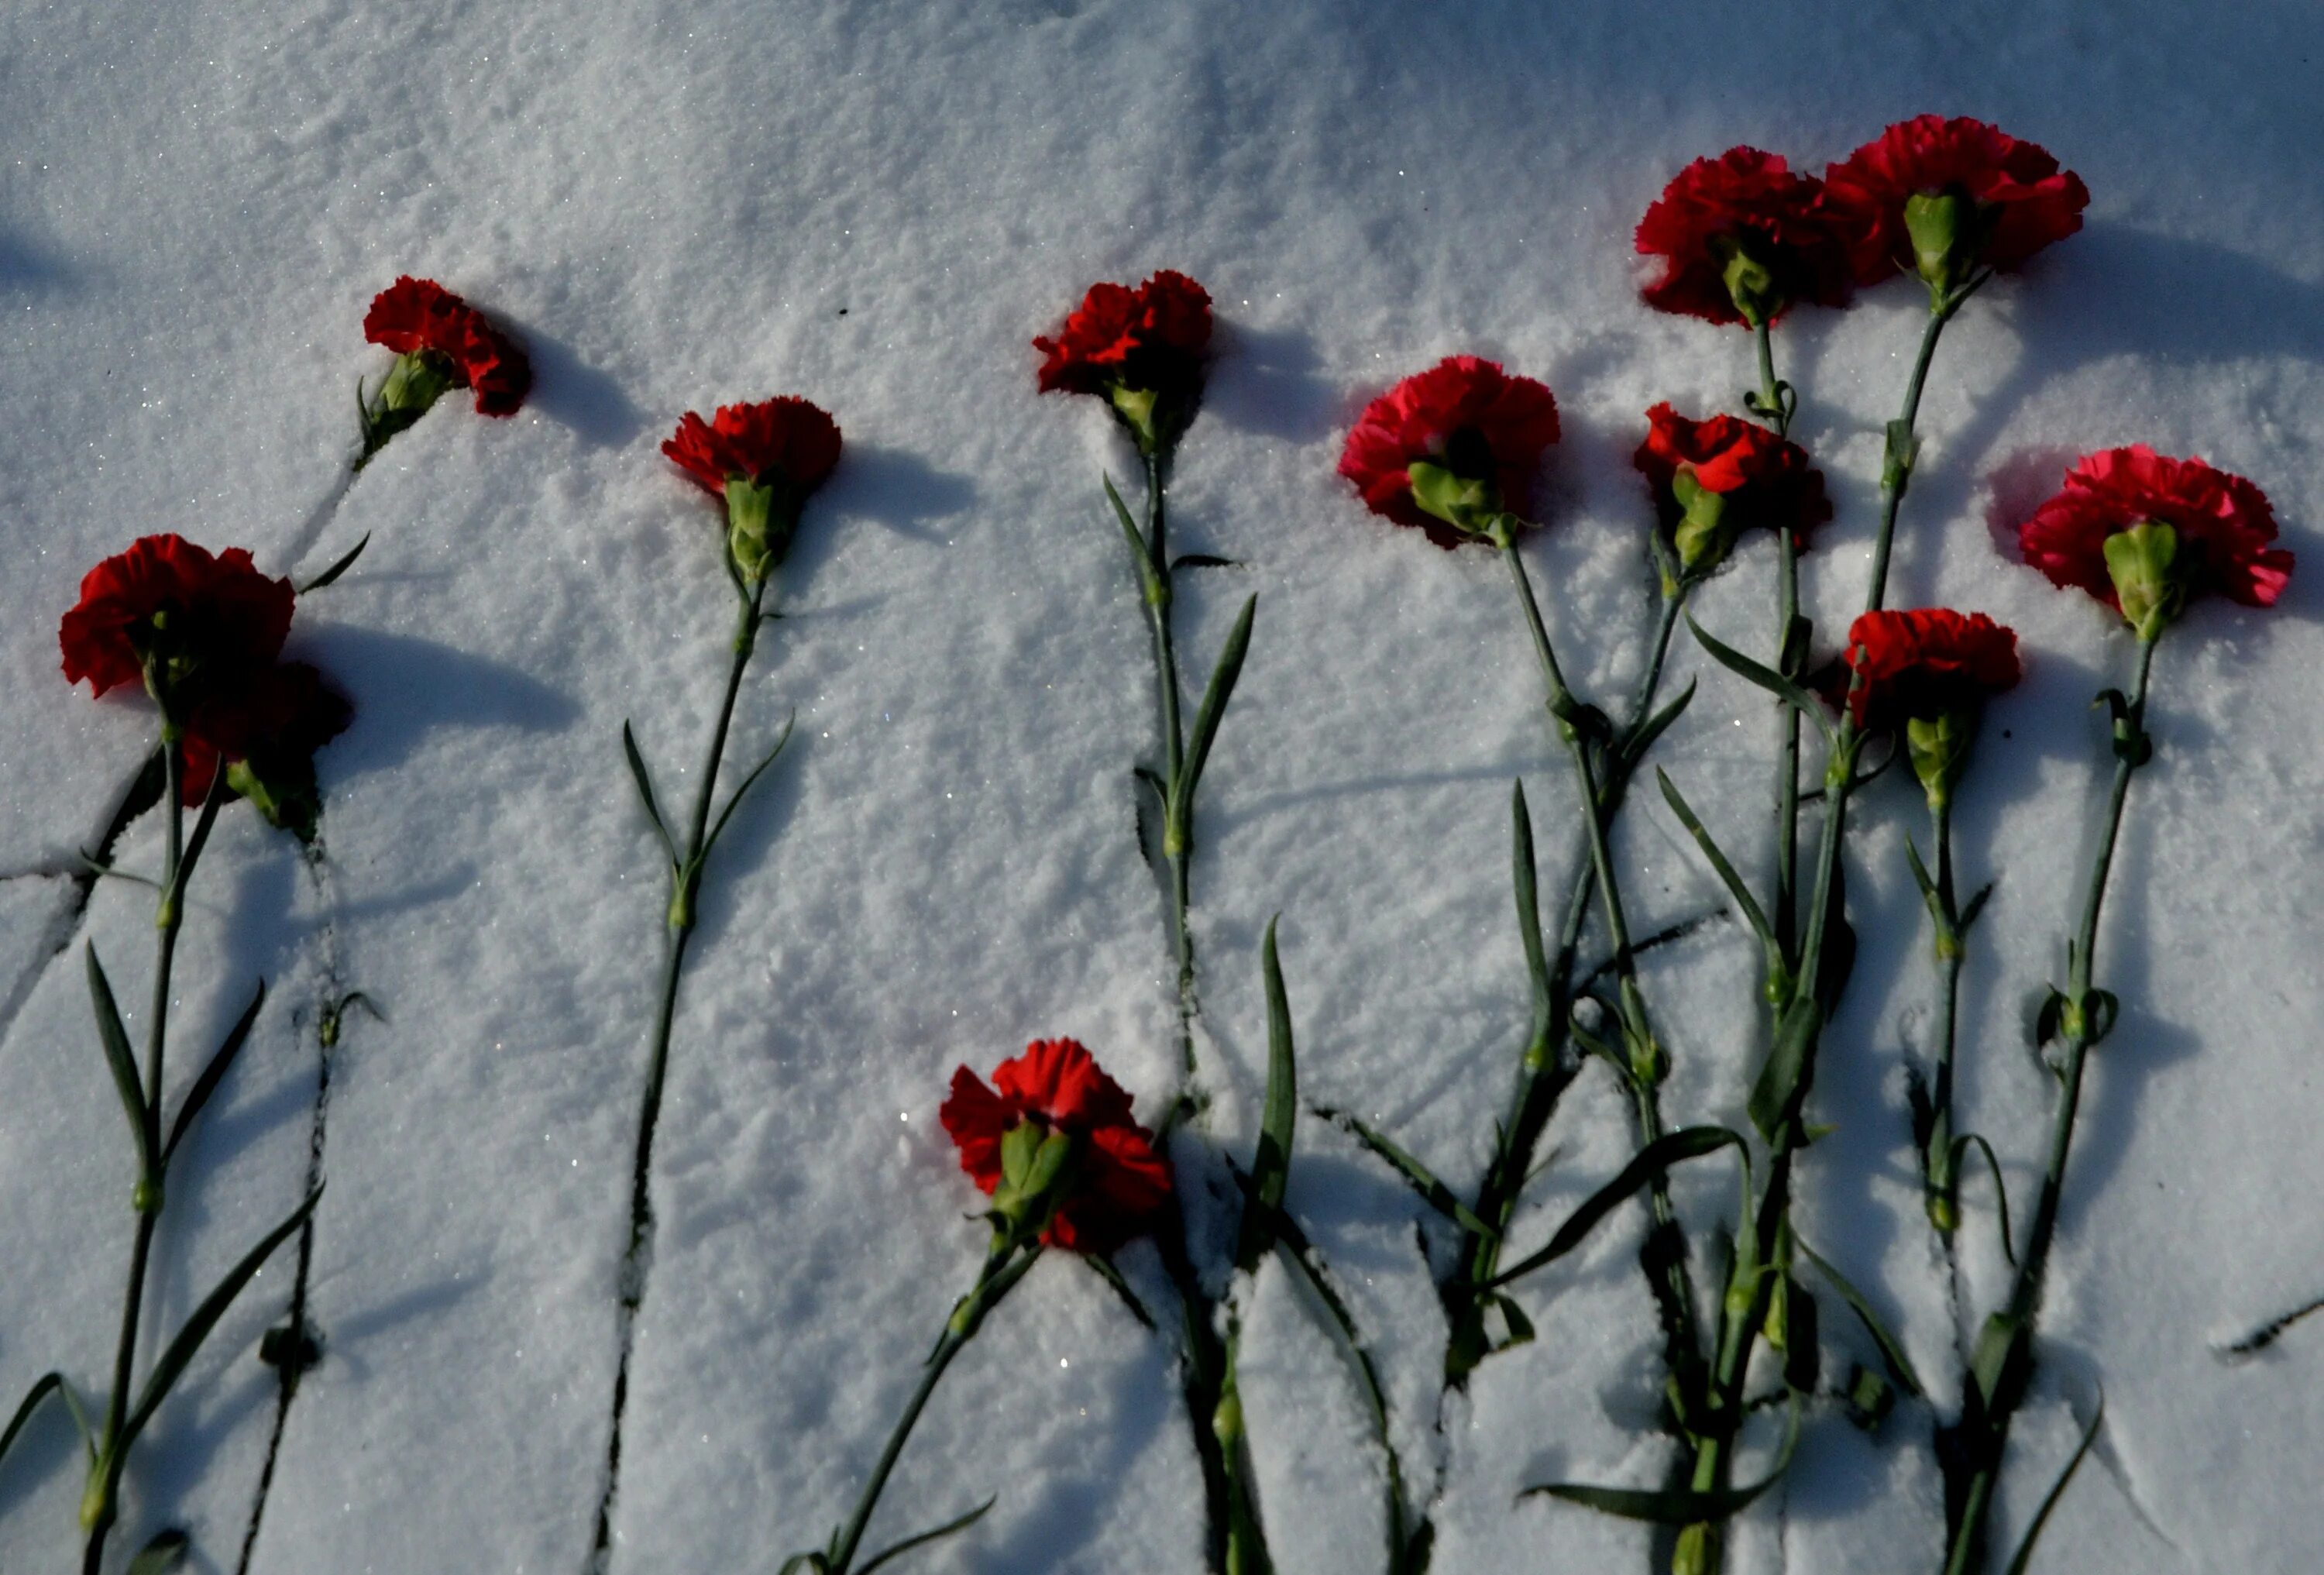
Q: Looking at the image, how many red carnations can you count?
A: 12